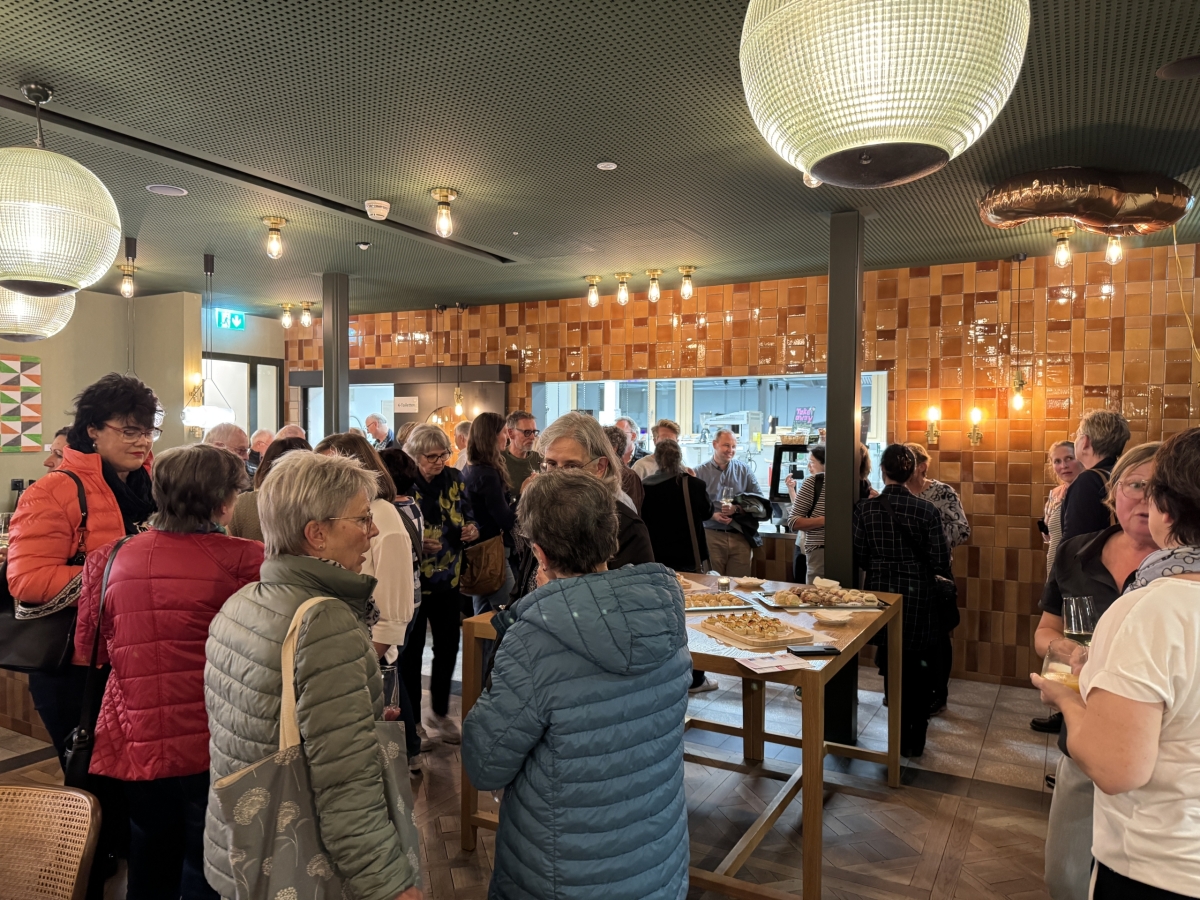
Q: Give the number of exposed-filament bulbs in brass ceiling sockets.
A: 11